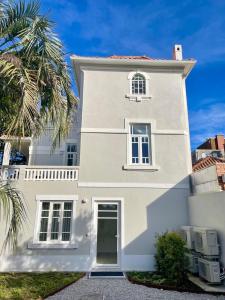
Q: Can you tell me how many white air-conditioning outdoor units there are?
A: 4